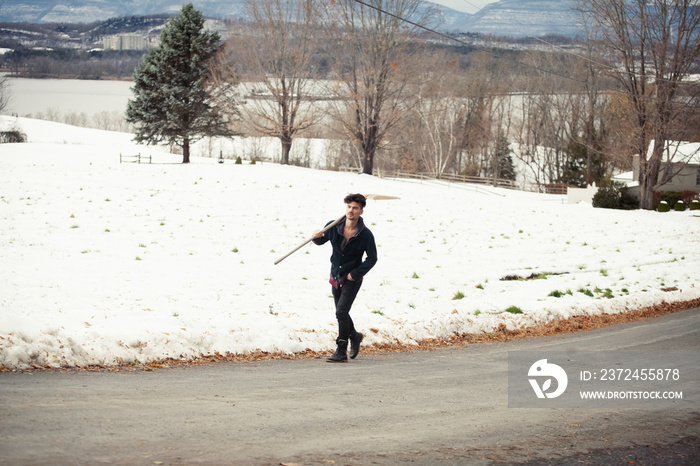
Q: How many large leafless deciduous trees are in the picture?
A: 3